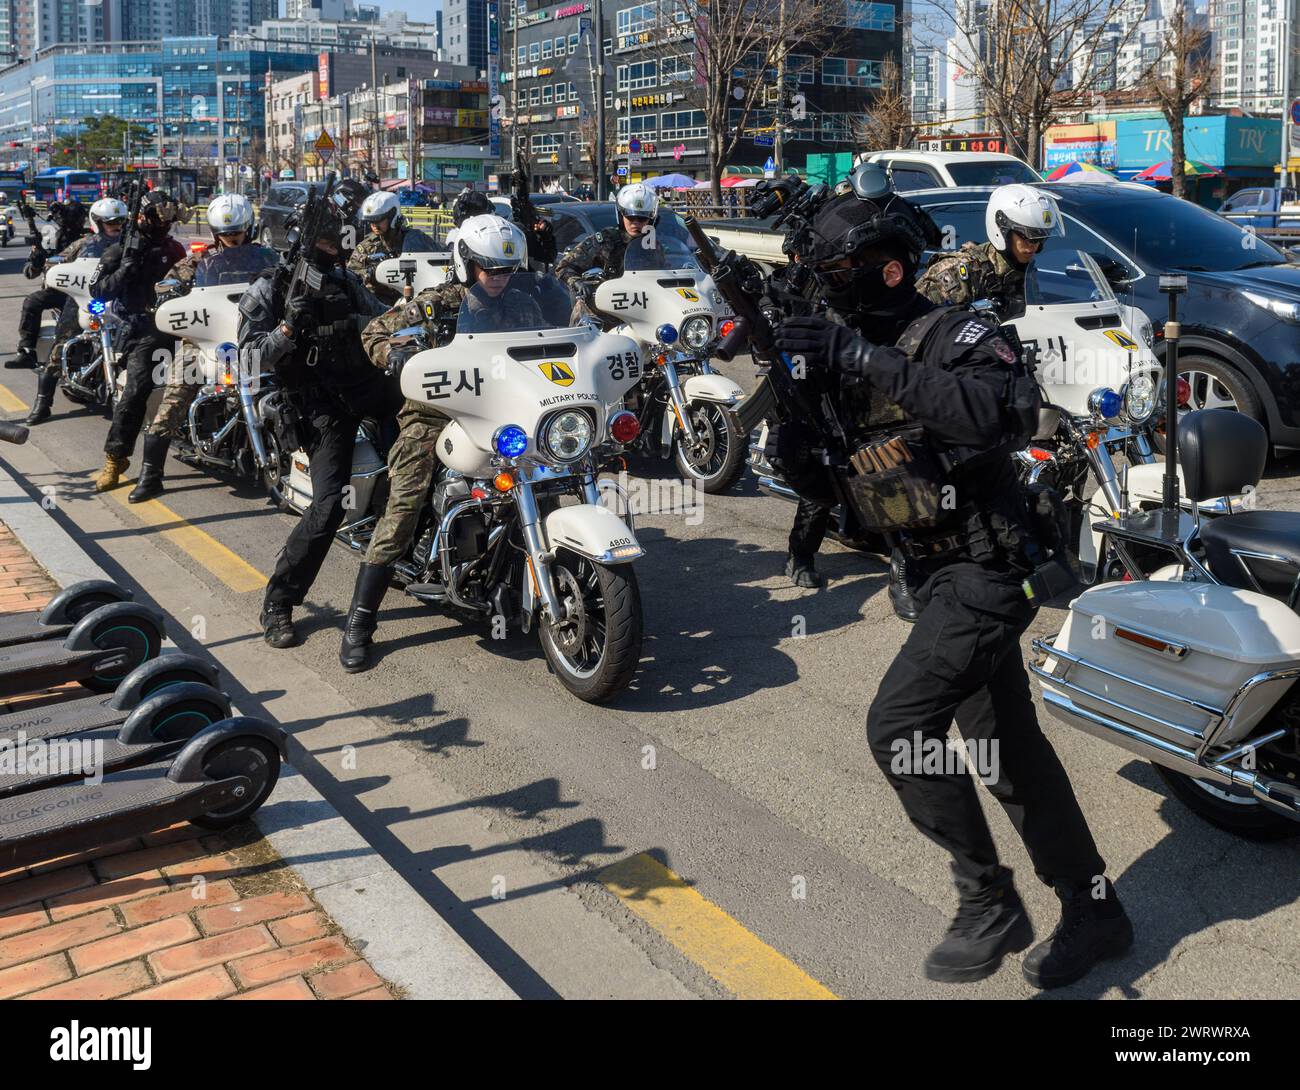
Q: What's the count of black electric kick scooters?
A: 5